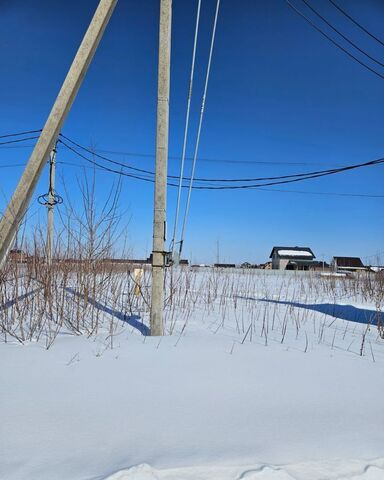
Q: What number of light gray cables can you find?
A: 2